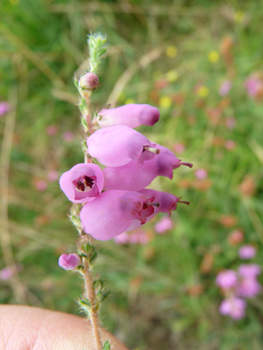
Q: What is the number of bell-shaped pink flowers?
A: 6